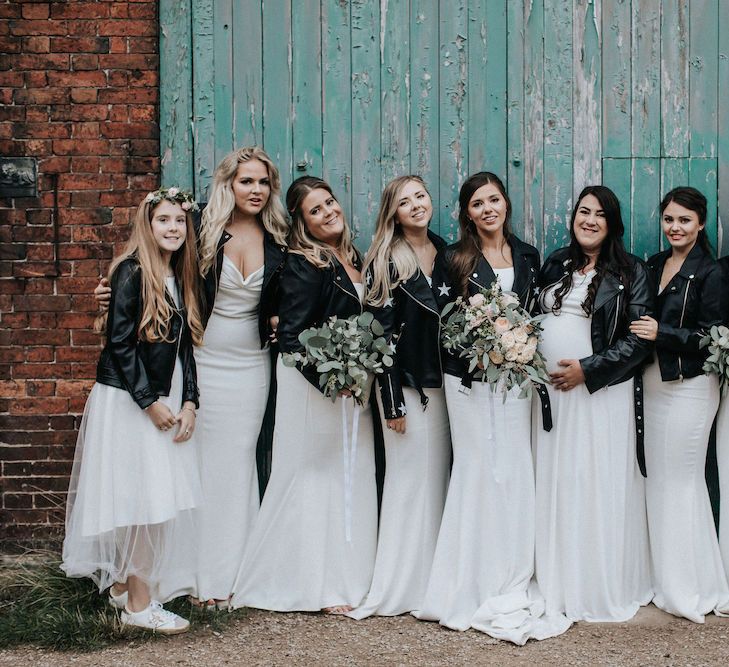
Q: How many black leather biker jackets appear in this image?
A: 7